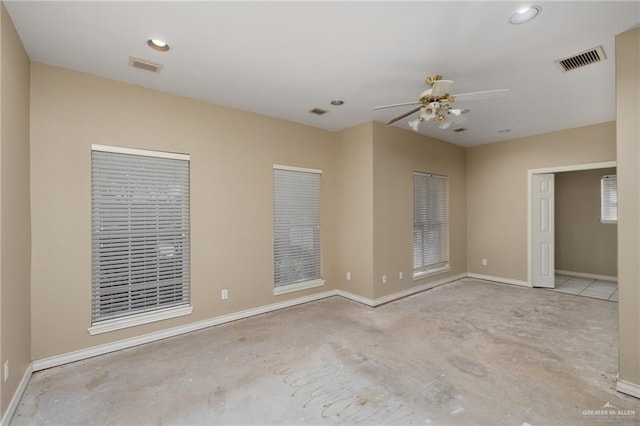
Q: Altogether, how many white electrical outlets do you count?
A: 6